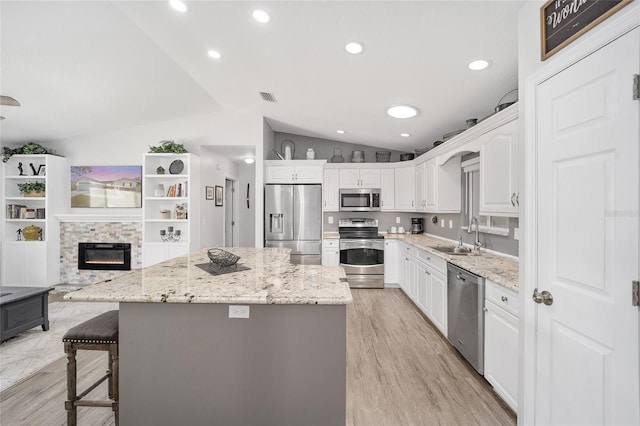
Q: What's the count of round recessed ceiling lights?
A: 8